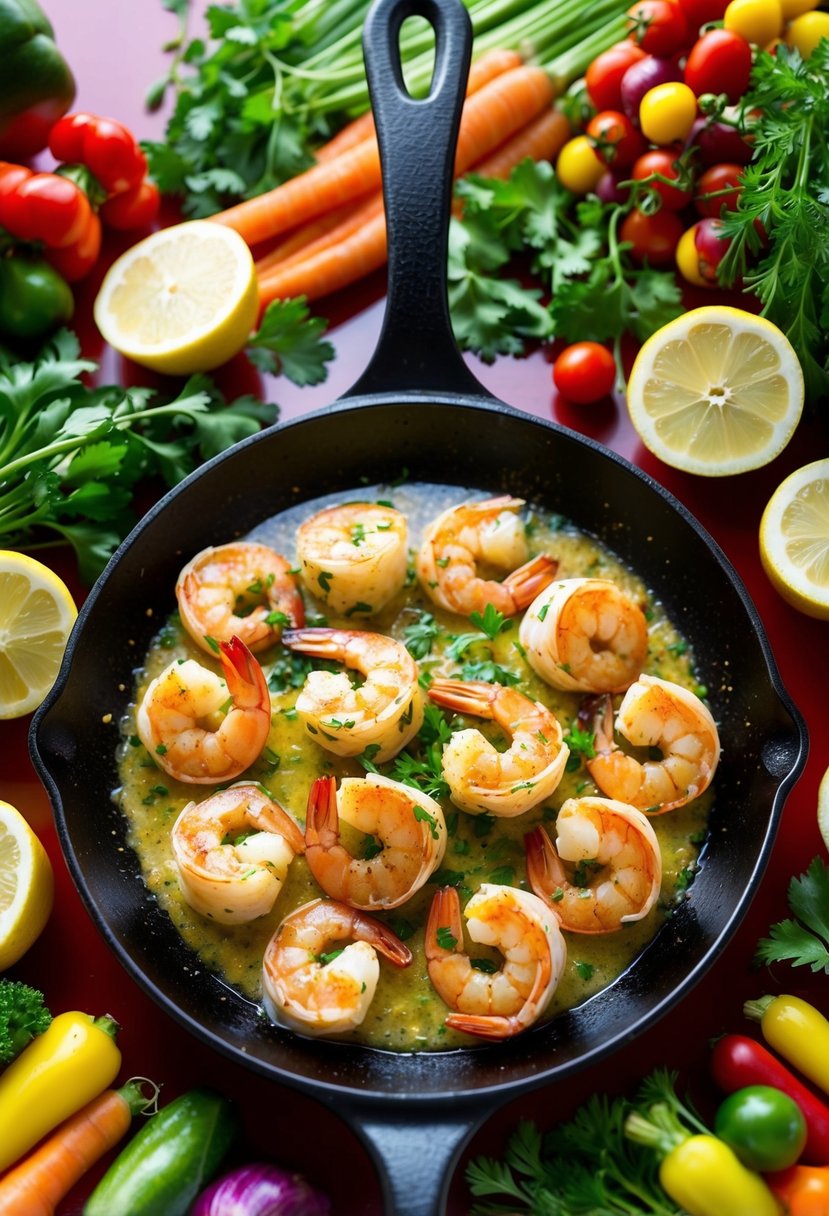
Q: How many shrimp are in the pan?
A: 13